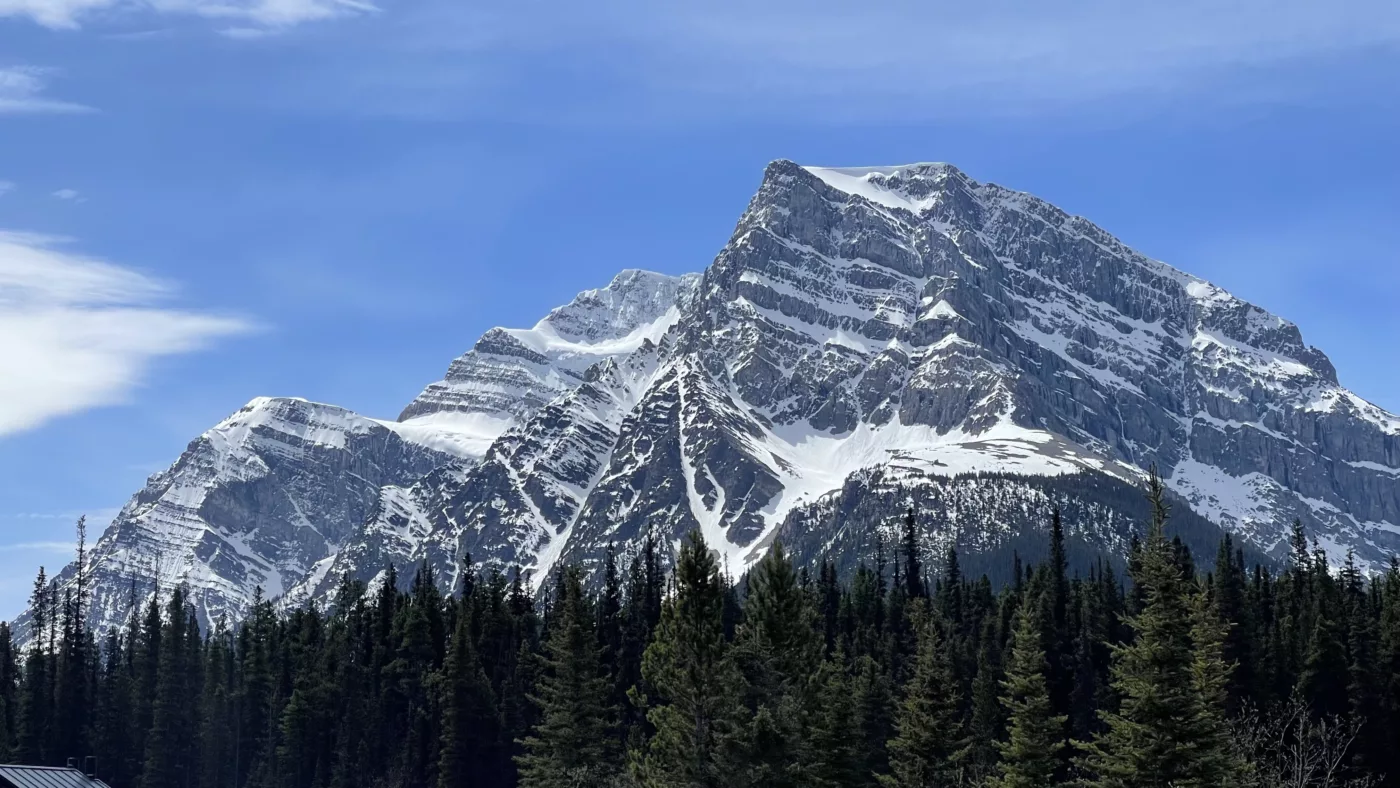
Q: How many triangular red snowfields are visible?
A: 0